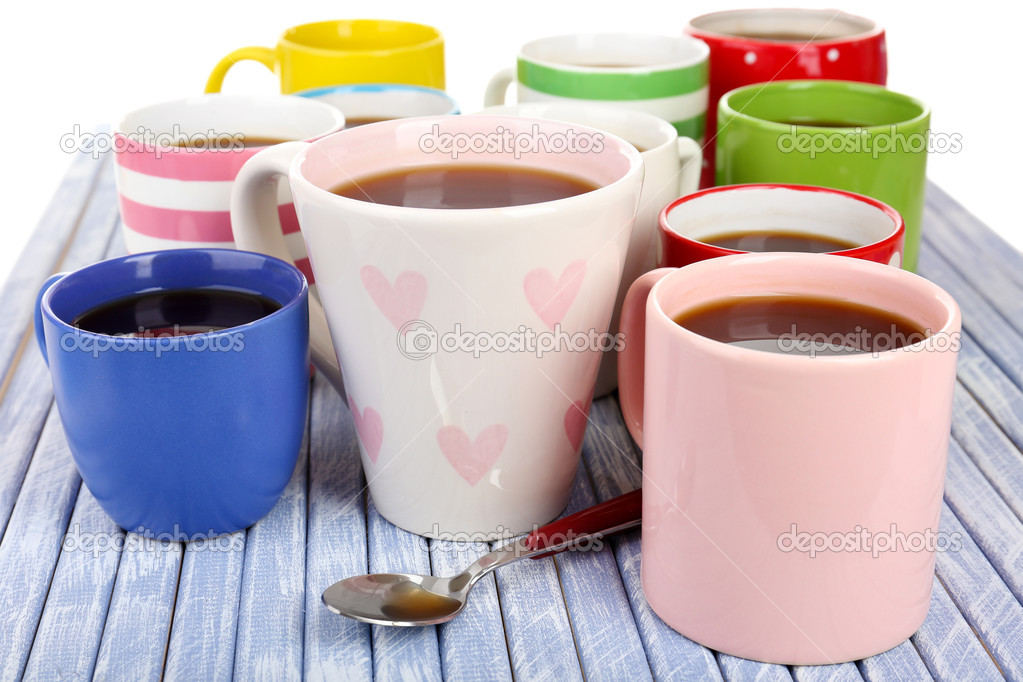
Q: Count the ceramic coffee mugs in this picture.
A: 11